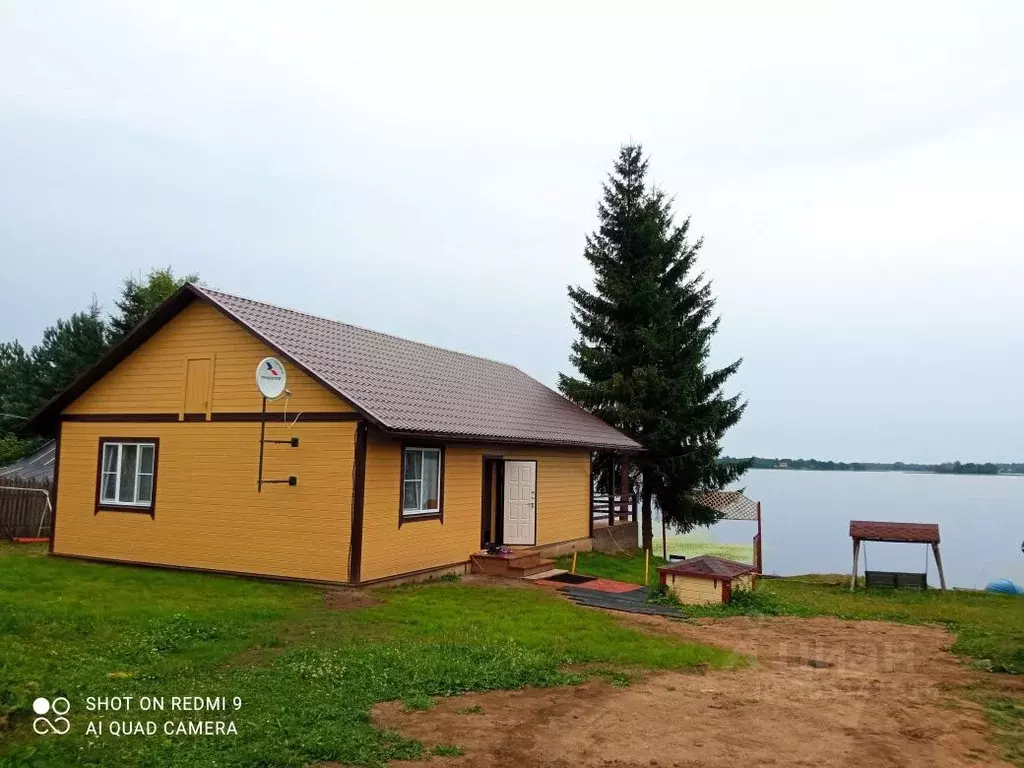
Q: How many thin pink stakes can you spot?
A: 0